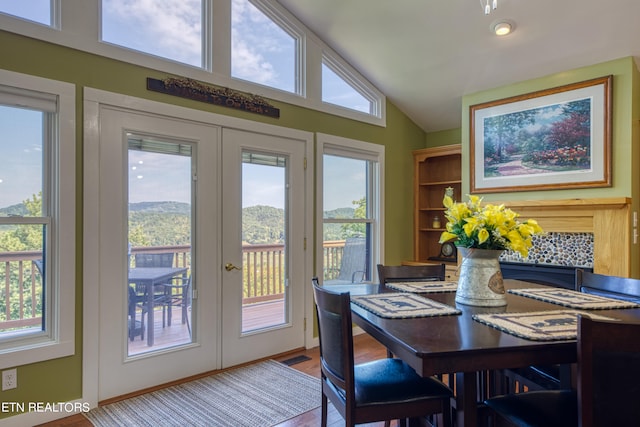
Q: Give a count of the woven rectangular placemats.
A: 4